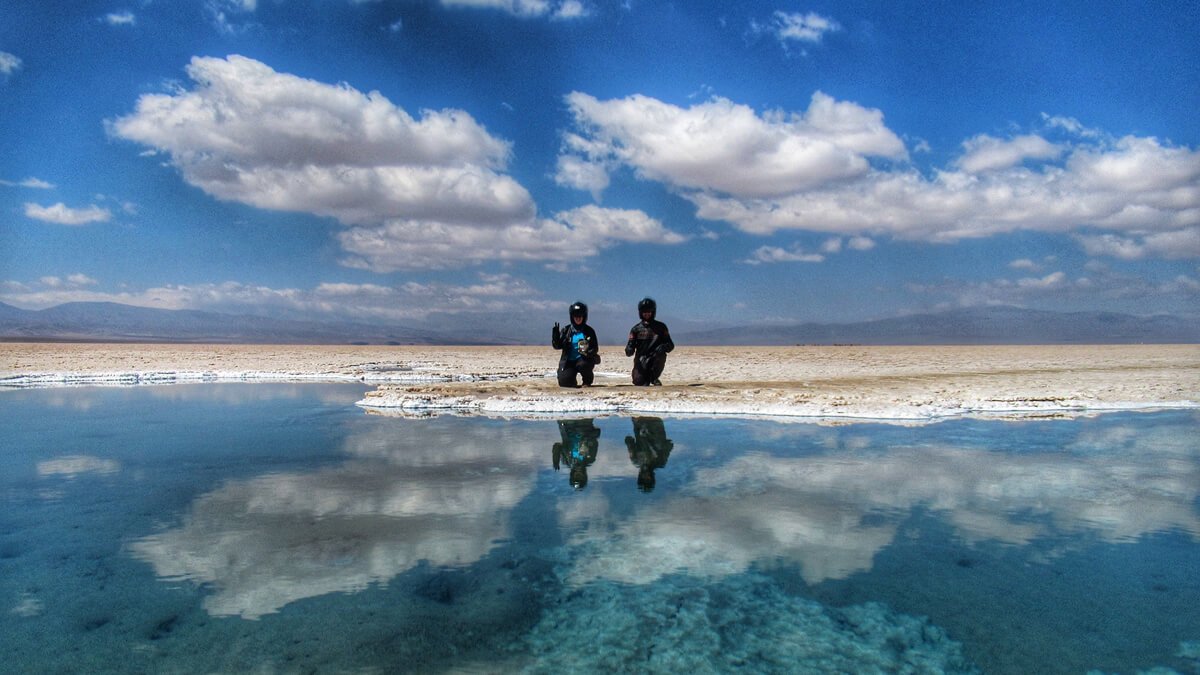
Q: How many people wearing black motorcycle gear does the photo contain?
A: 2